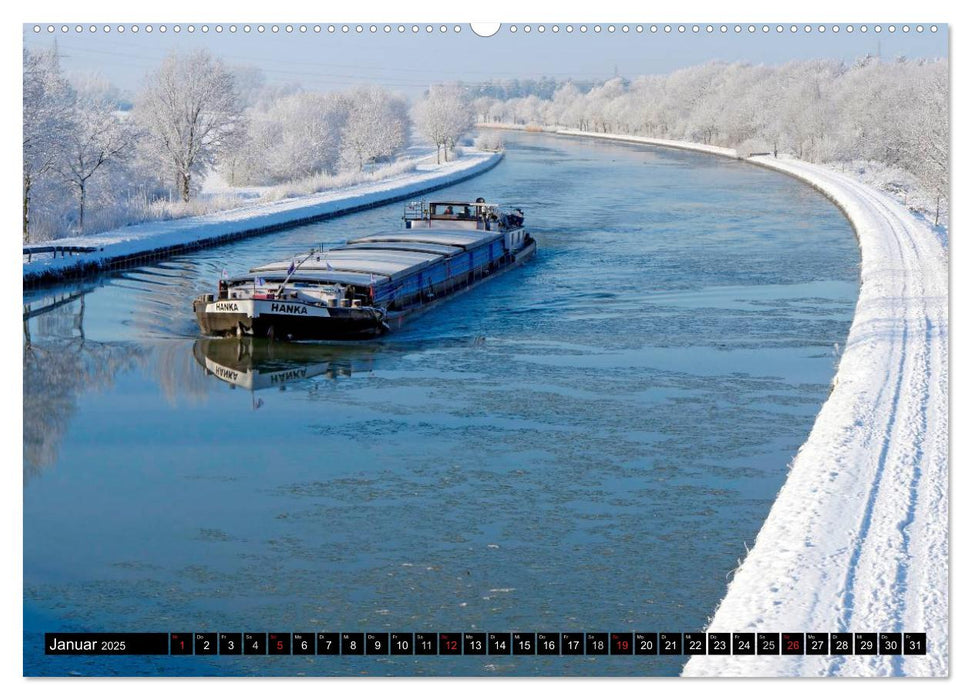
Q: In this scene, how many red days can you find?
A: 5